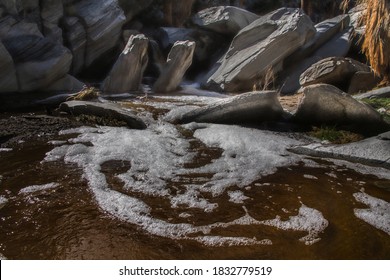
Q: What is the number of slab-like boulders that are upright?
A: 2